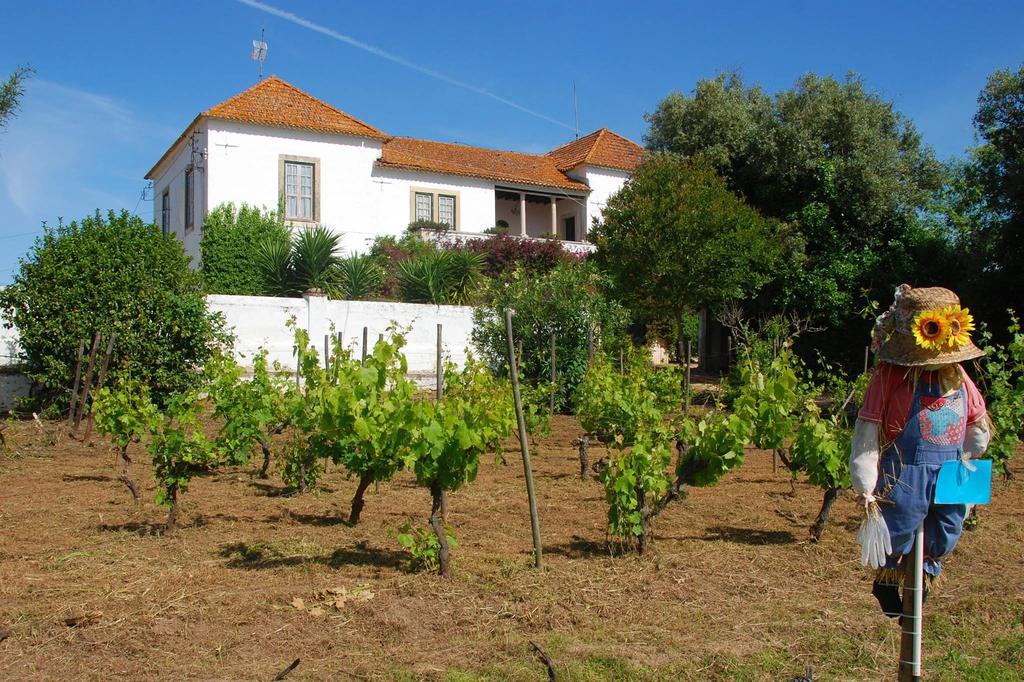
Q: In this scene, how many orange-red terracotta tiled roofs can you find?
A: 3